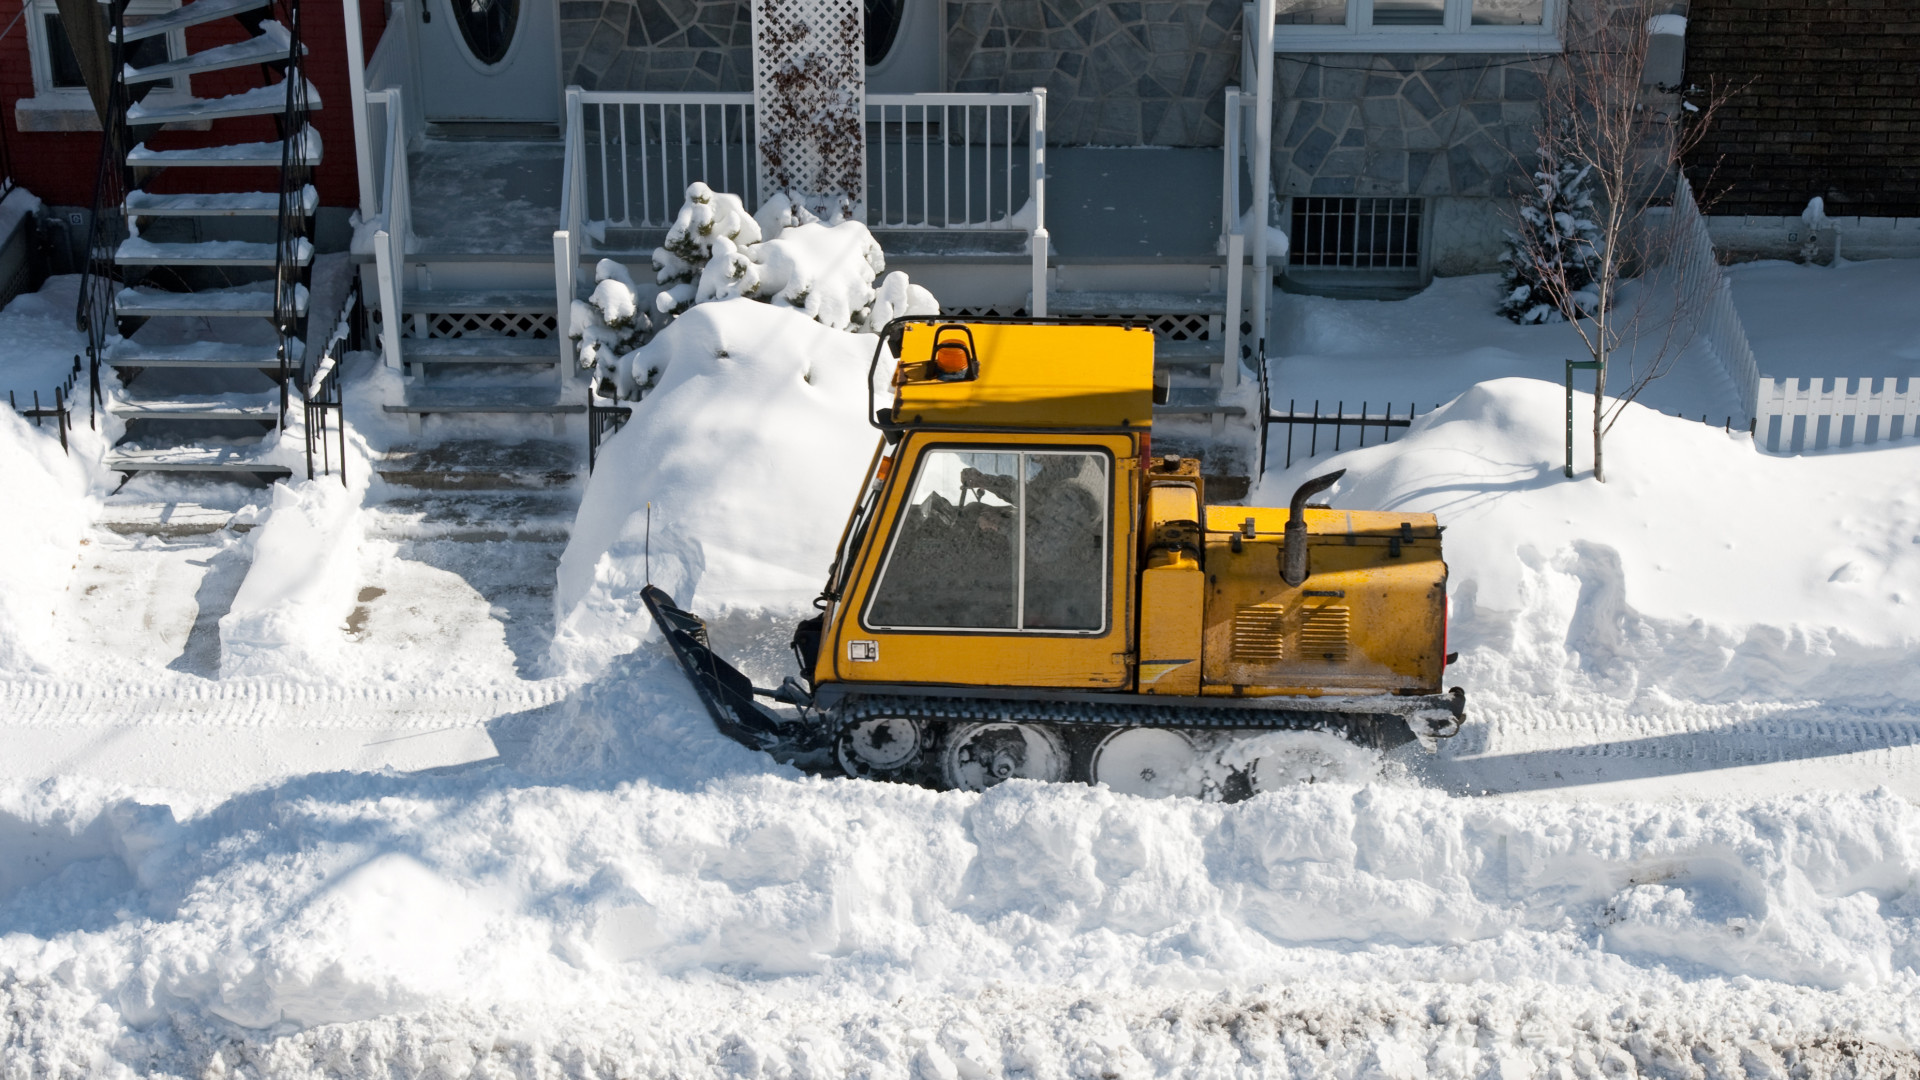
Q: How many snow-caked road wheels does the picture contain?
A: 4